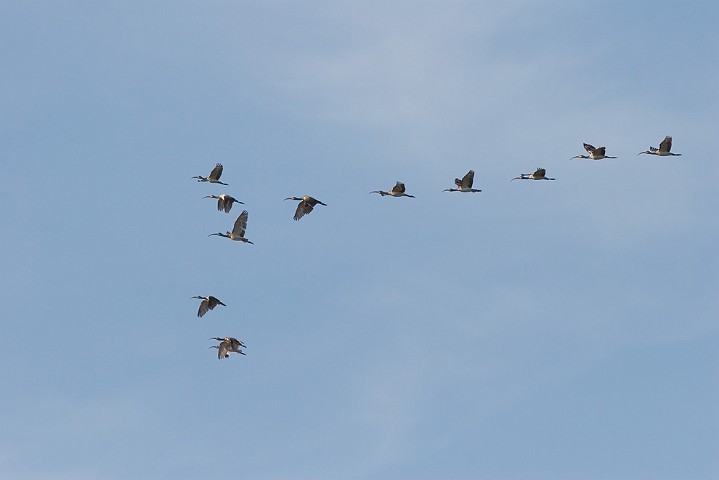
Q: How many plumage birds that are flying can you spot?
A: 12